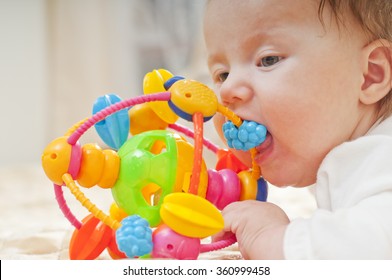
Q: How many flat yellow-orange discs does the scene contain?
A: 2